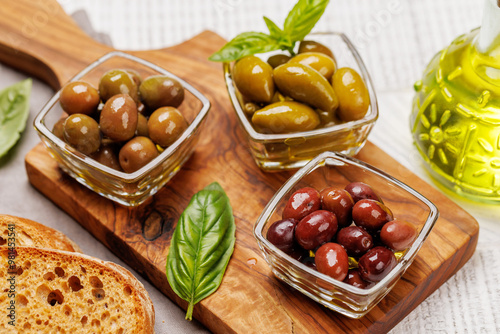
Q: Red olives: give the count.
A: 11